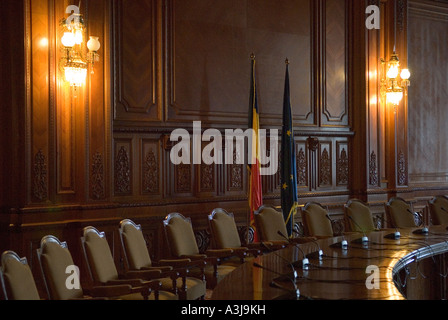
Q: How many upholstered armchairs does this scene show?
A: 11